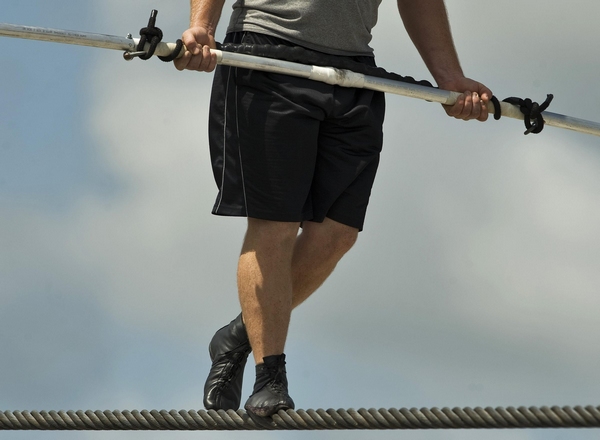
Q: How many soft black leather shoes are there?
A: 2